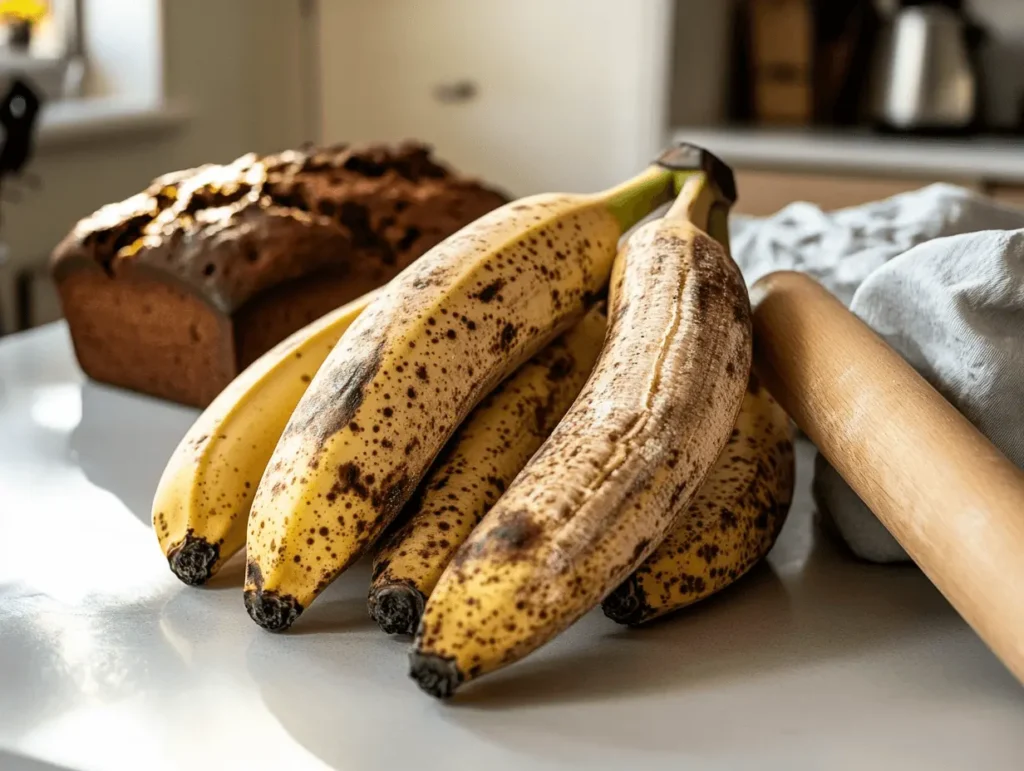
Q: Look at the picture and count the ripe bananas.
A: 5